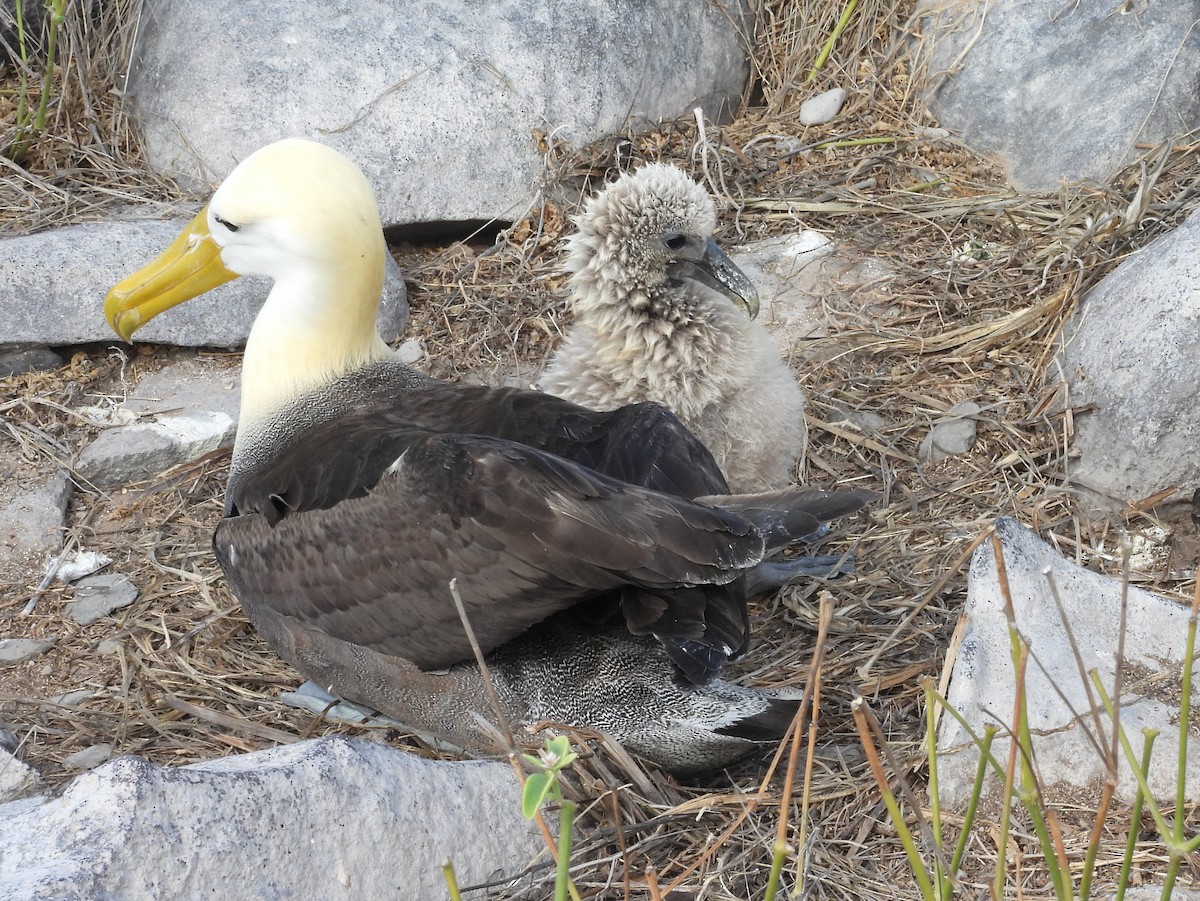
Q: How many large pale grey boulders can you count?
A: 6